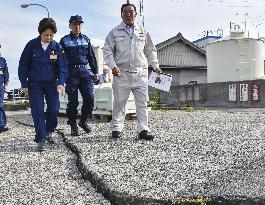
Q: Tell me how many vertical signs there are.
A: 3